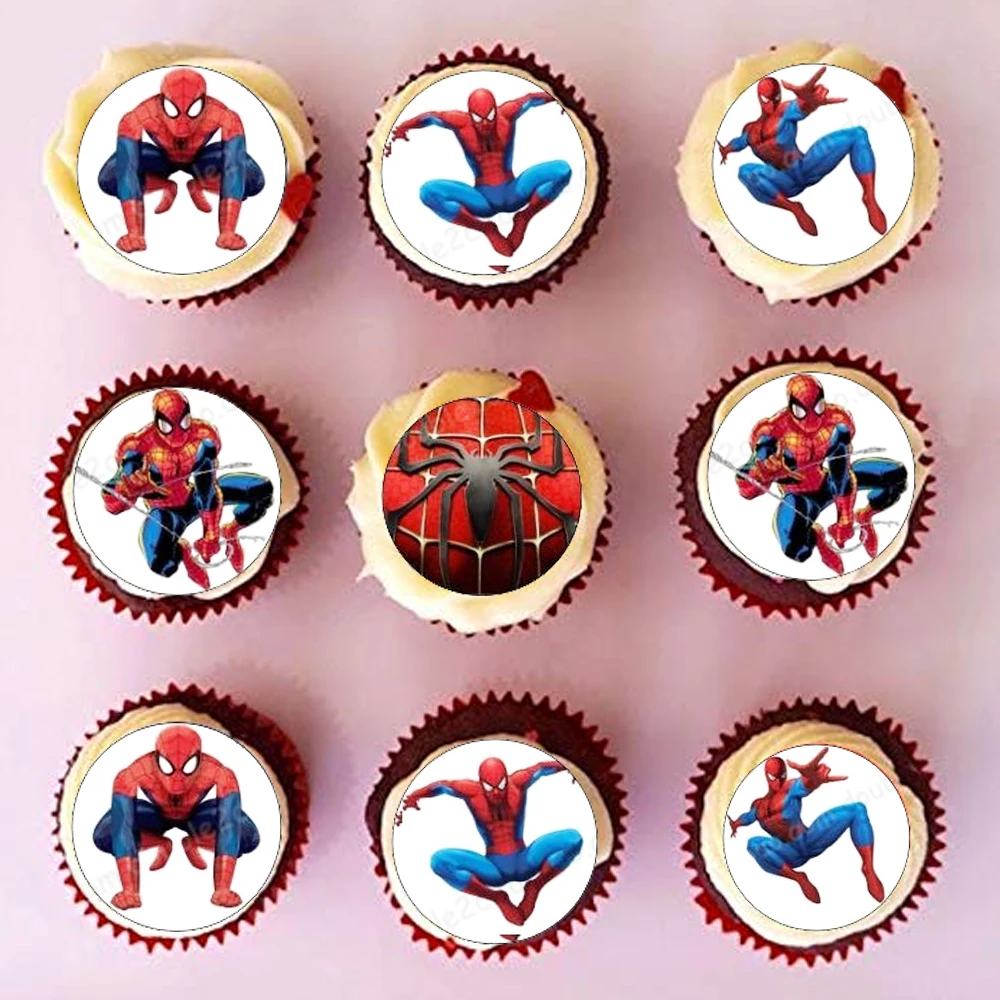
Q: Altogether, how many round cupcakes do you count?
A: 9